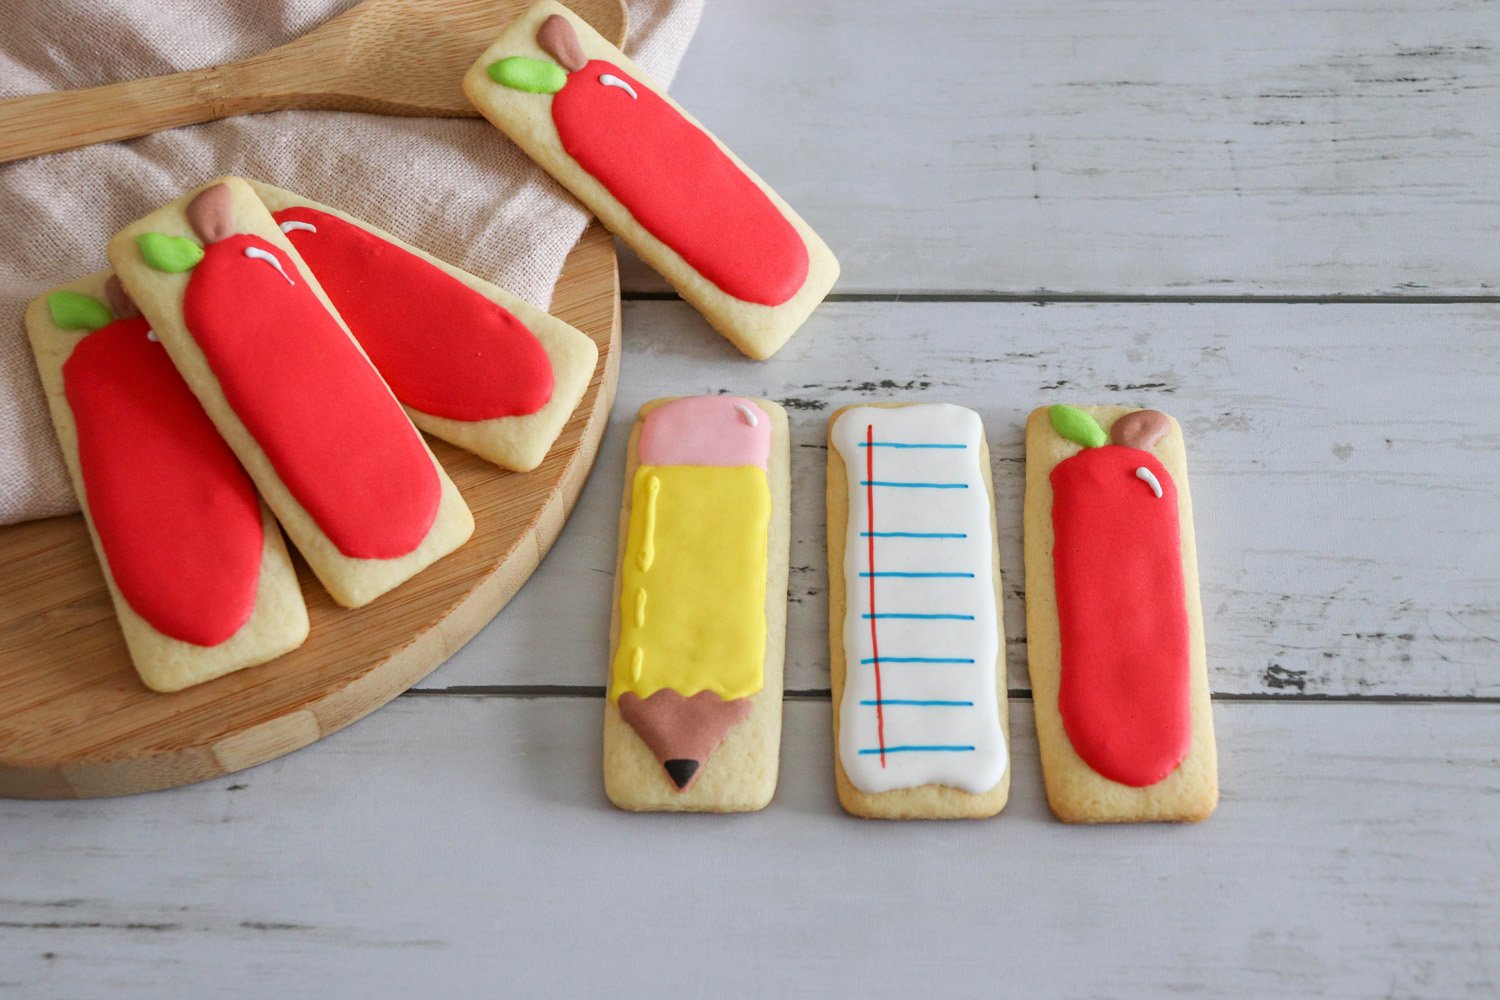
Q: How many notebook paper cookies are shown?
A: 1